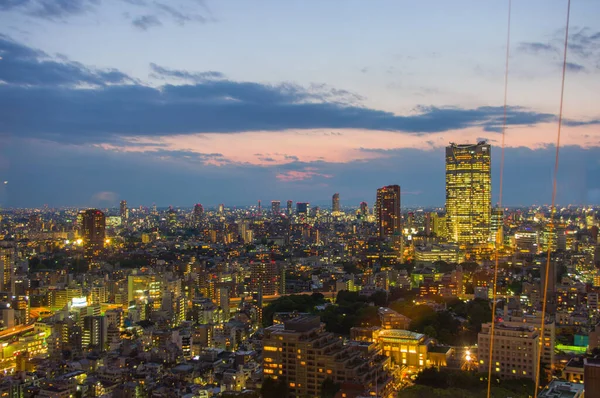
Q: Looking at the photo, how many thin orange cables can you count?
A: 2